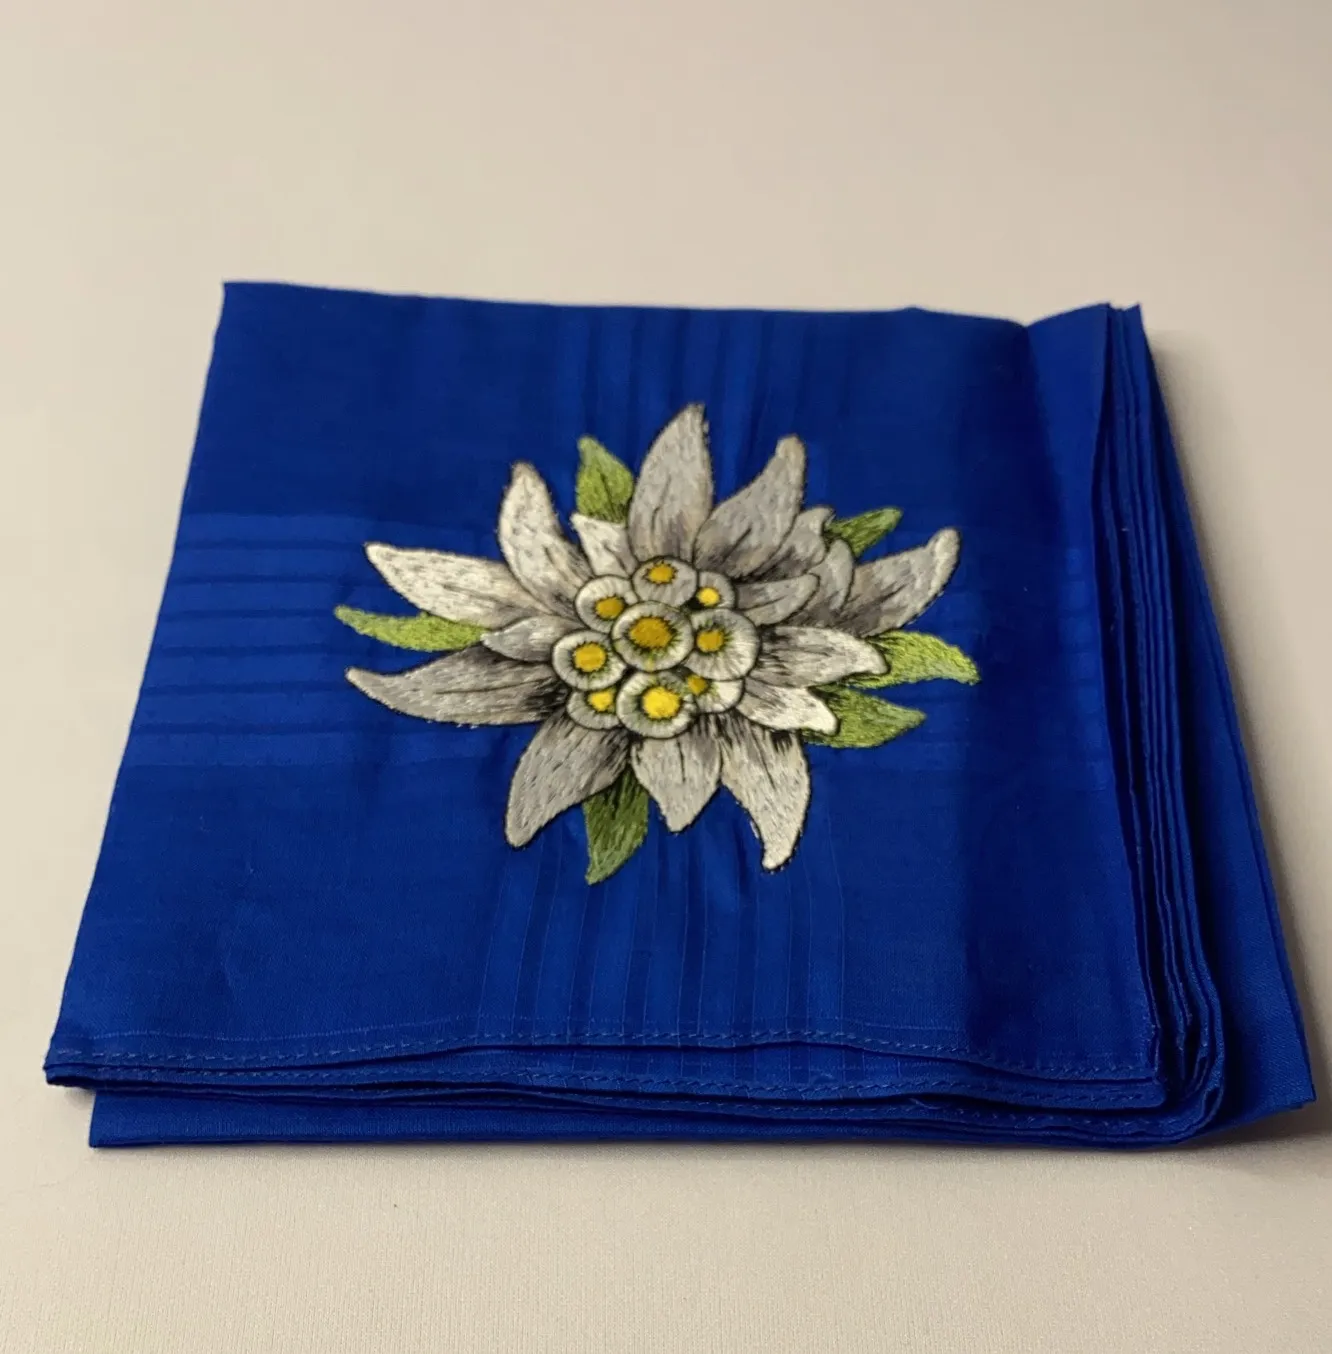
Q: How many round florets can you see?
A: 9